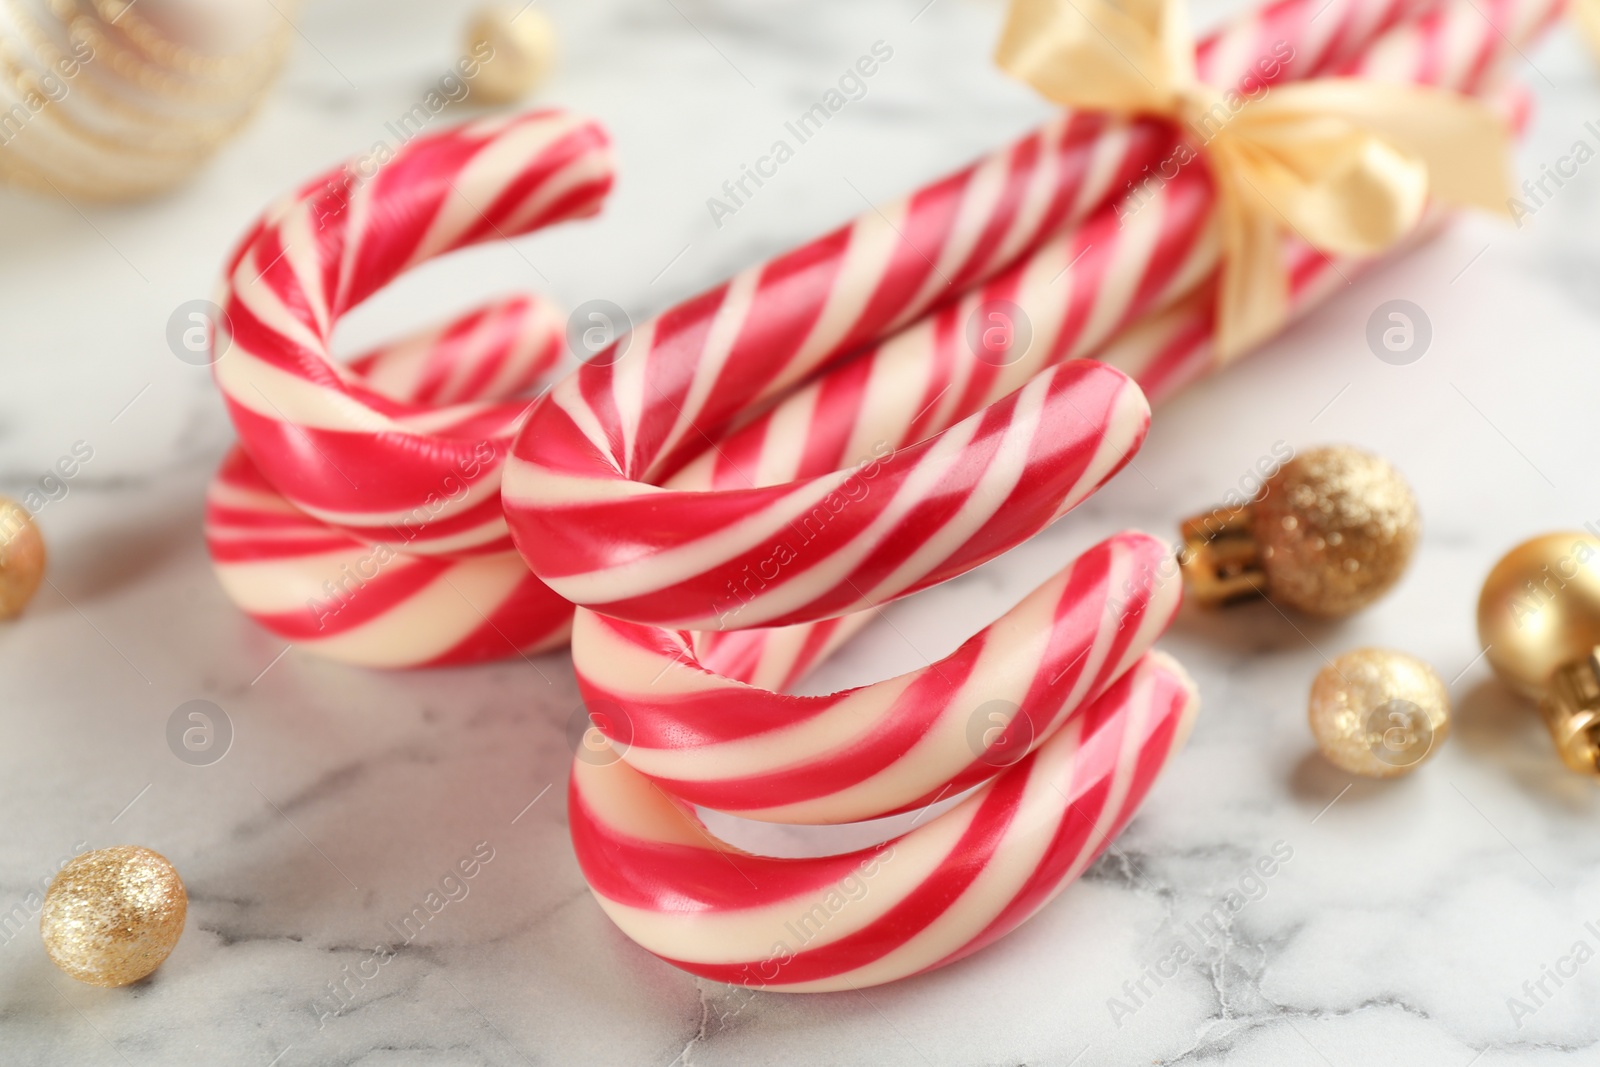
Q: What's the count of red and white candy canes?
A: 5